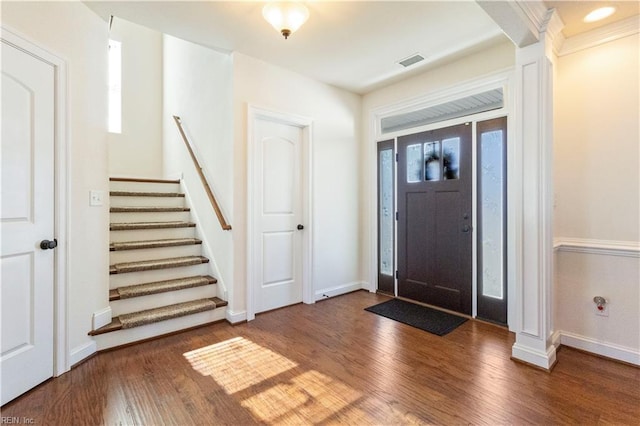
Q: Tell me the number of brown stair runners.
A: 7